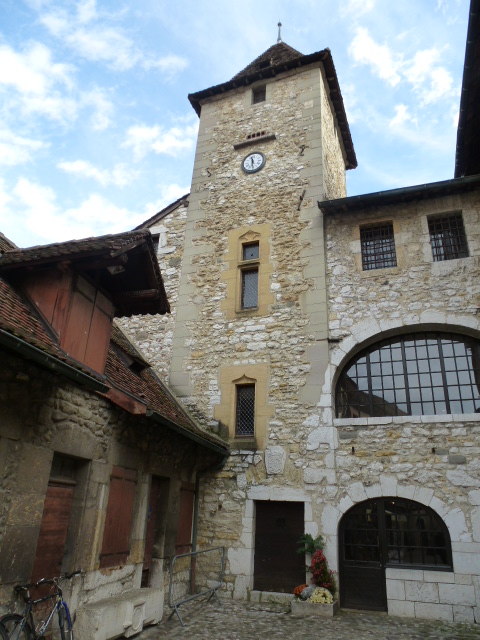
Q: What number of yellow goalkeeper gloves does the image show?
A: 0